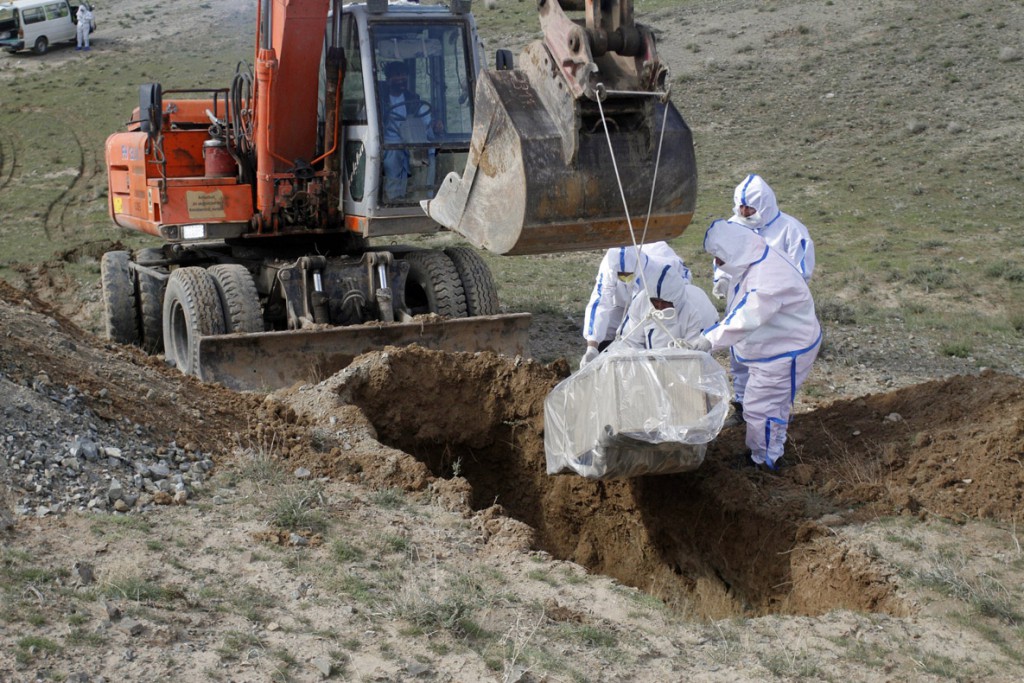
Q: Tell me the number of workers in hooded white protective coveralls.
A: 5